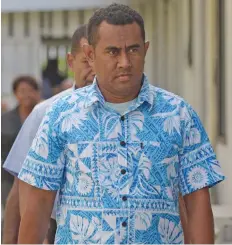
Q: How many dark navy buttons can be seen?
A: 5